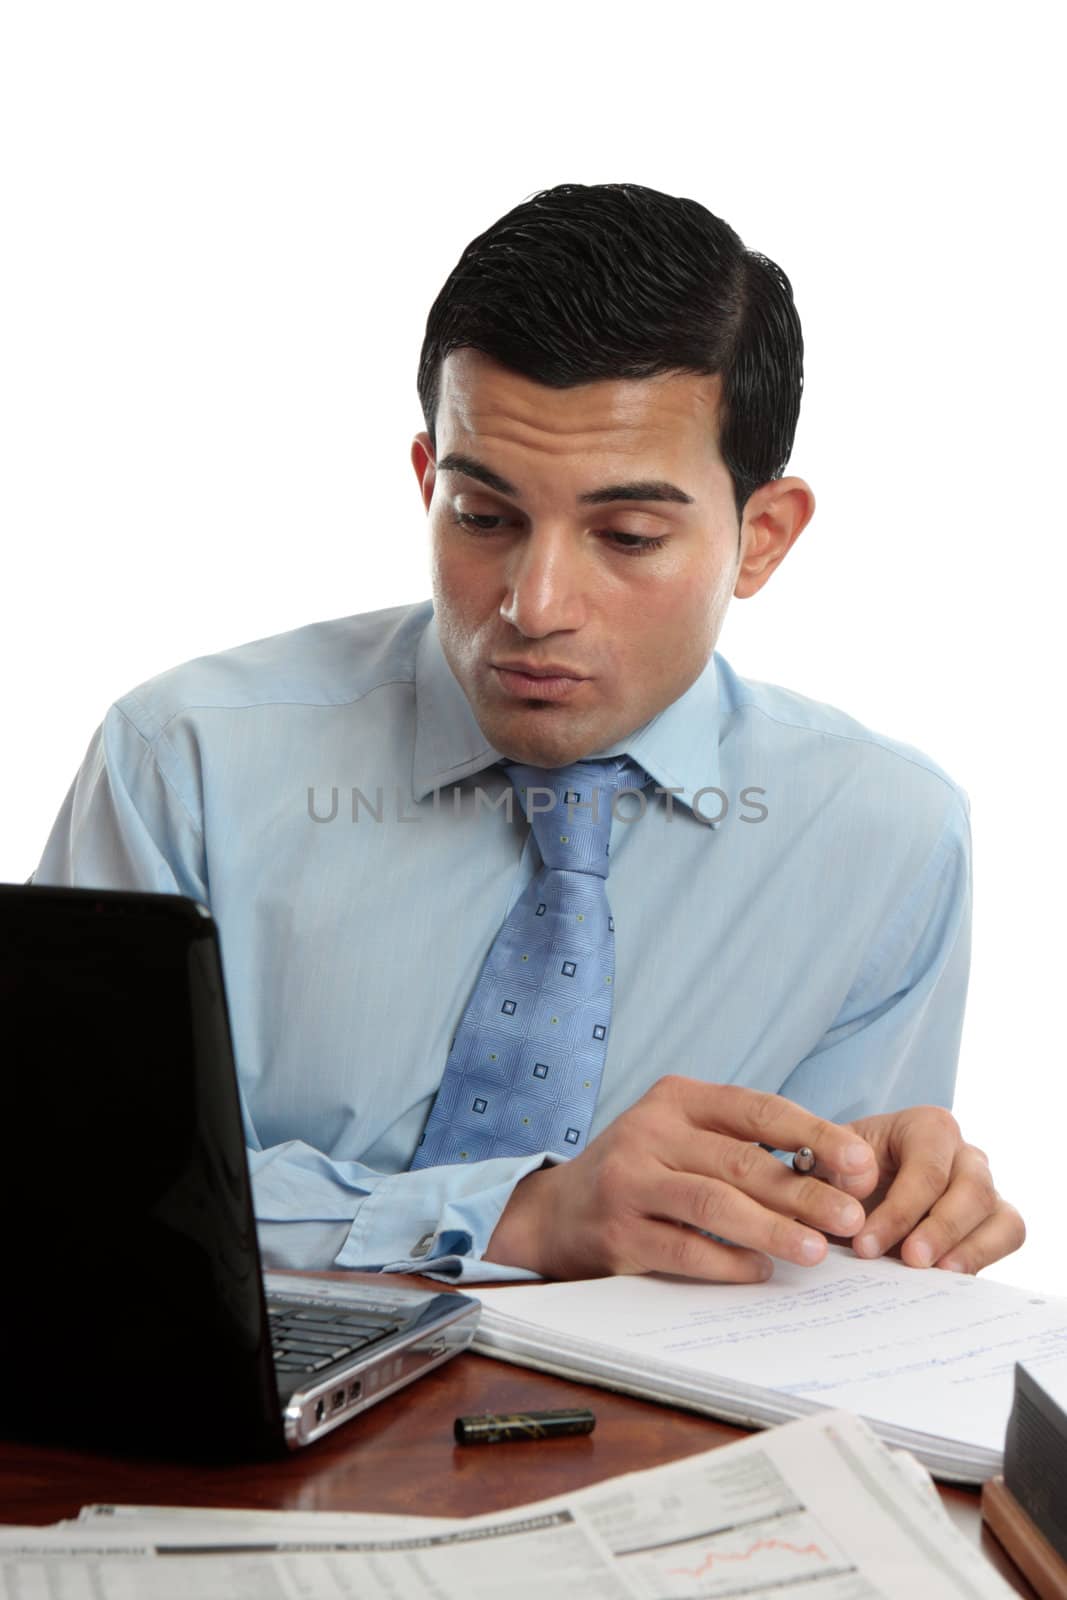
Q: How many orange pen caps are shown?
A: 0